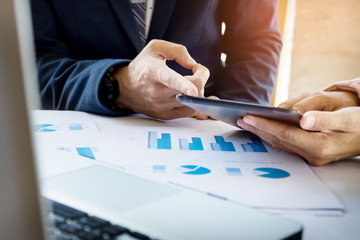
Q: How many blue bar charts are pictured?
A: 4